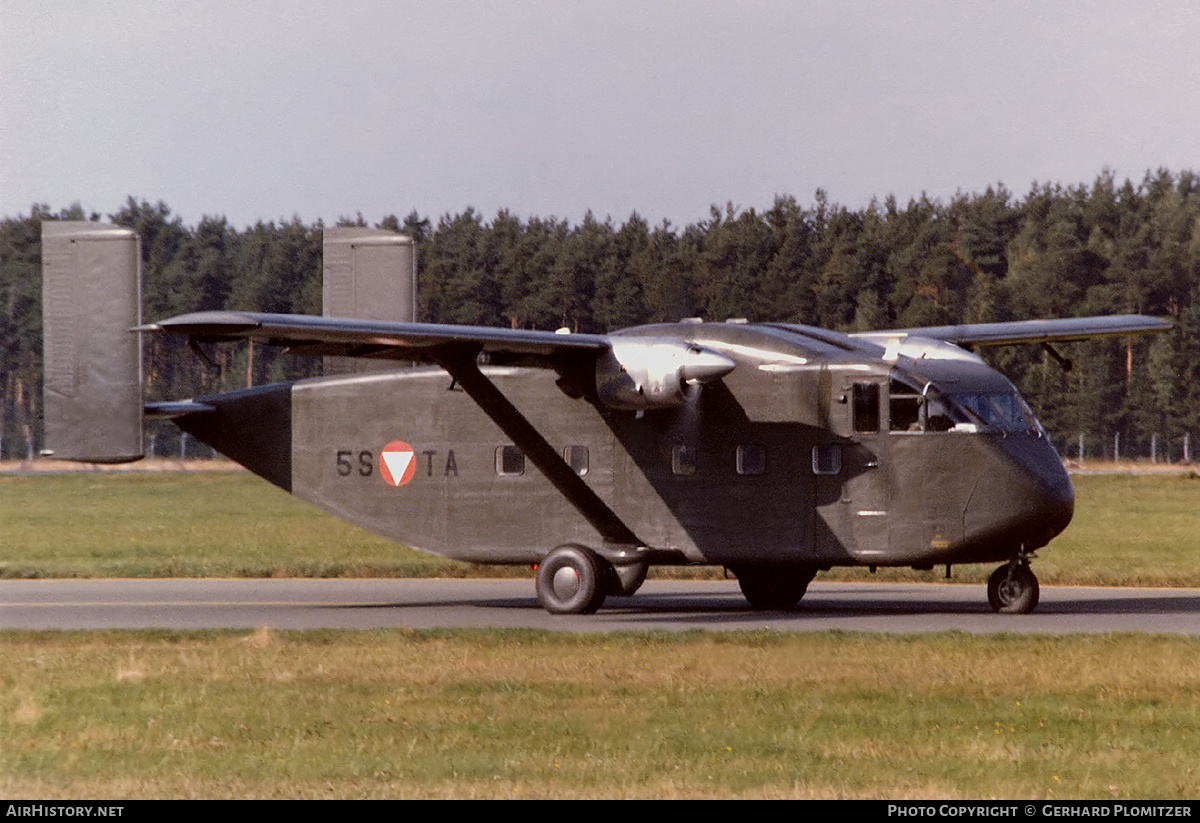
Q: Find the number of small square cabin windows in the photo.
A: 5